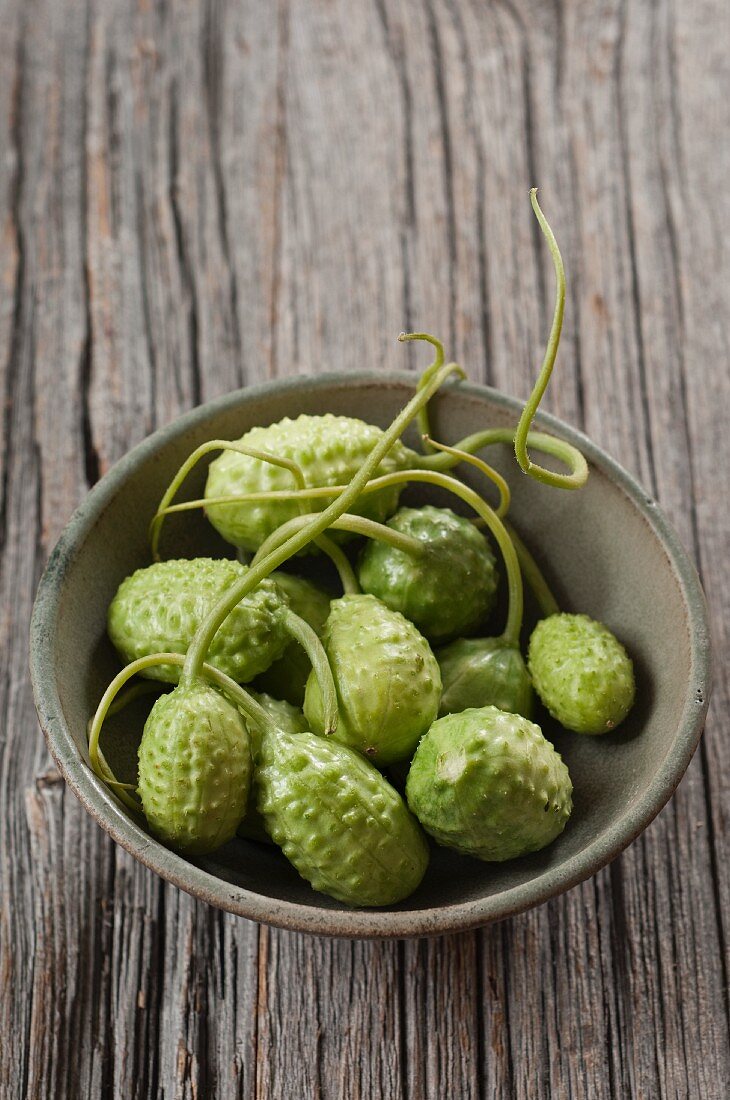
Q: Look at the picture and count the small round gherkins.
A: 11